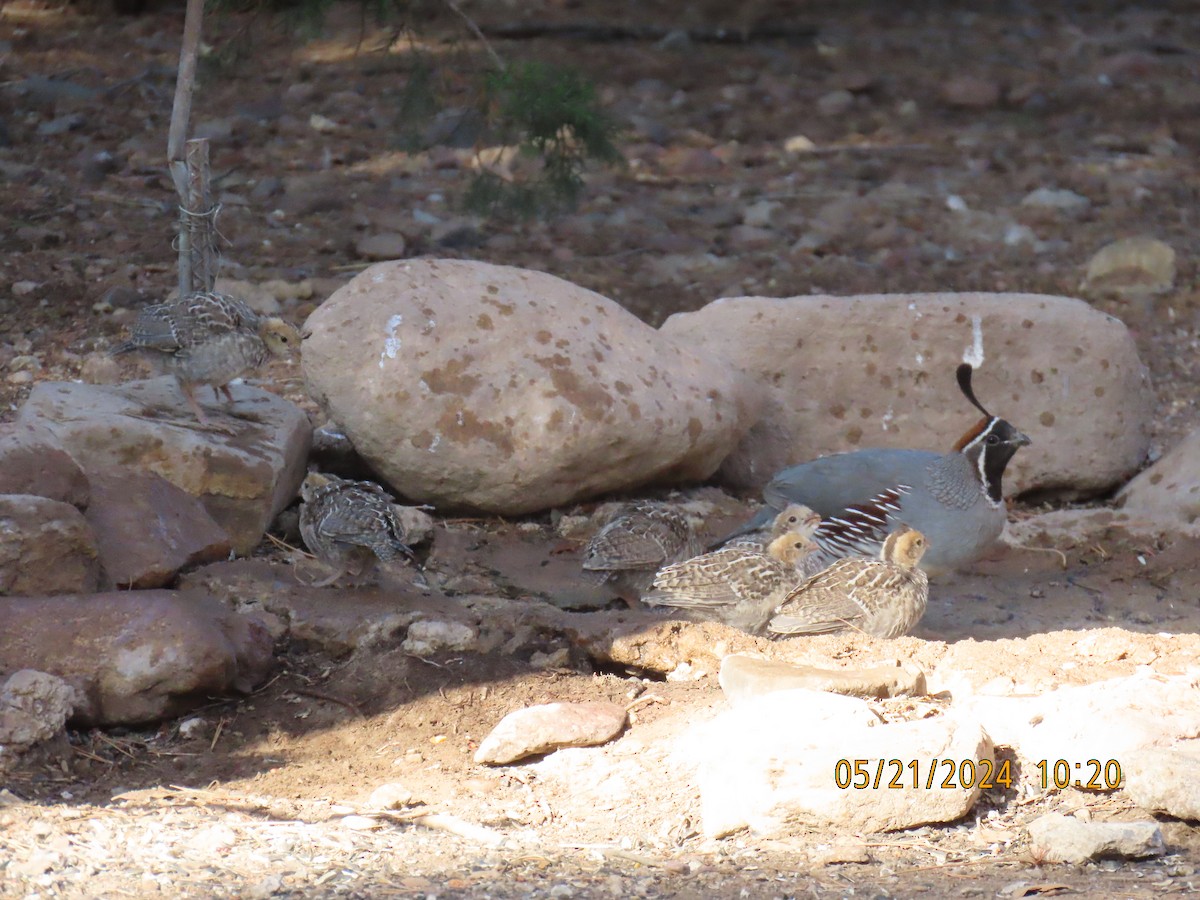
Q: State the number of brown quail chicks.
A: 6